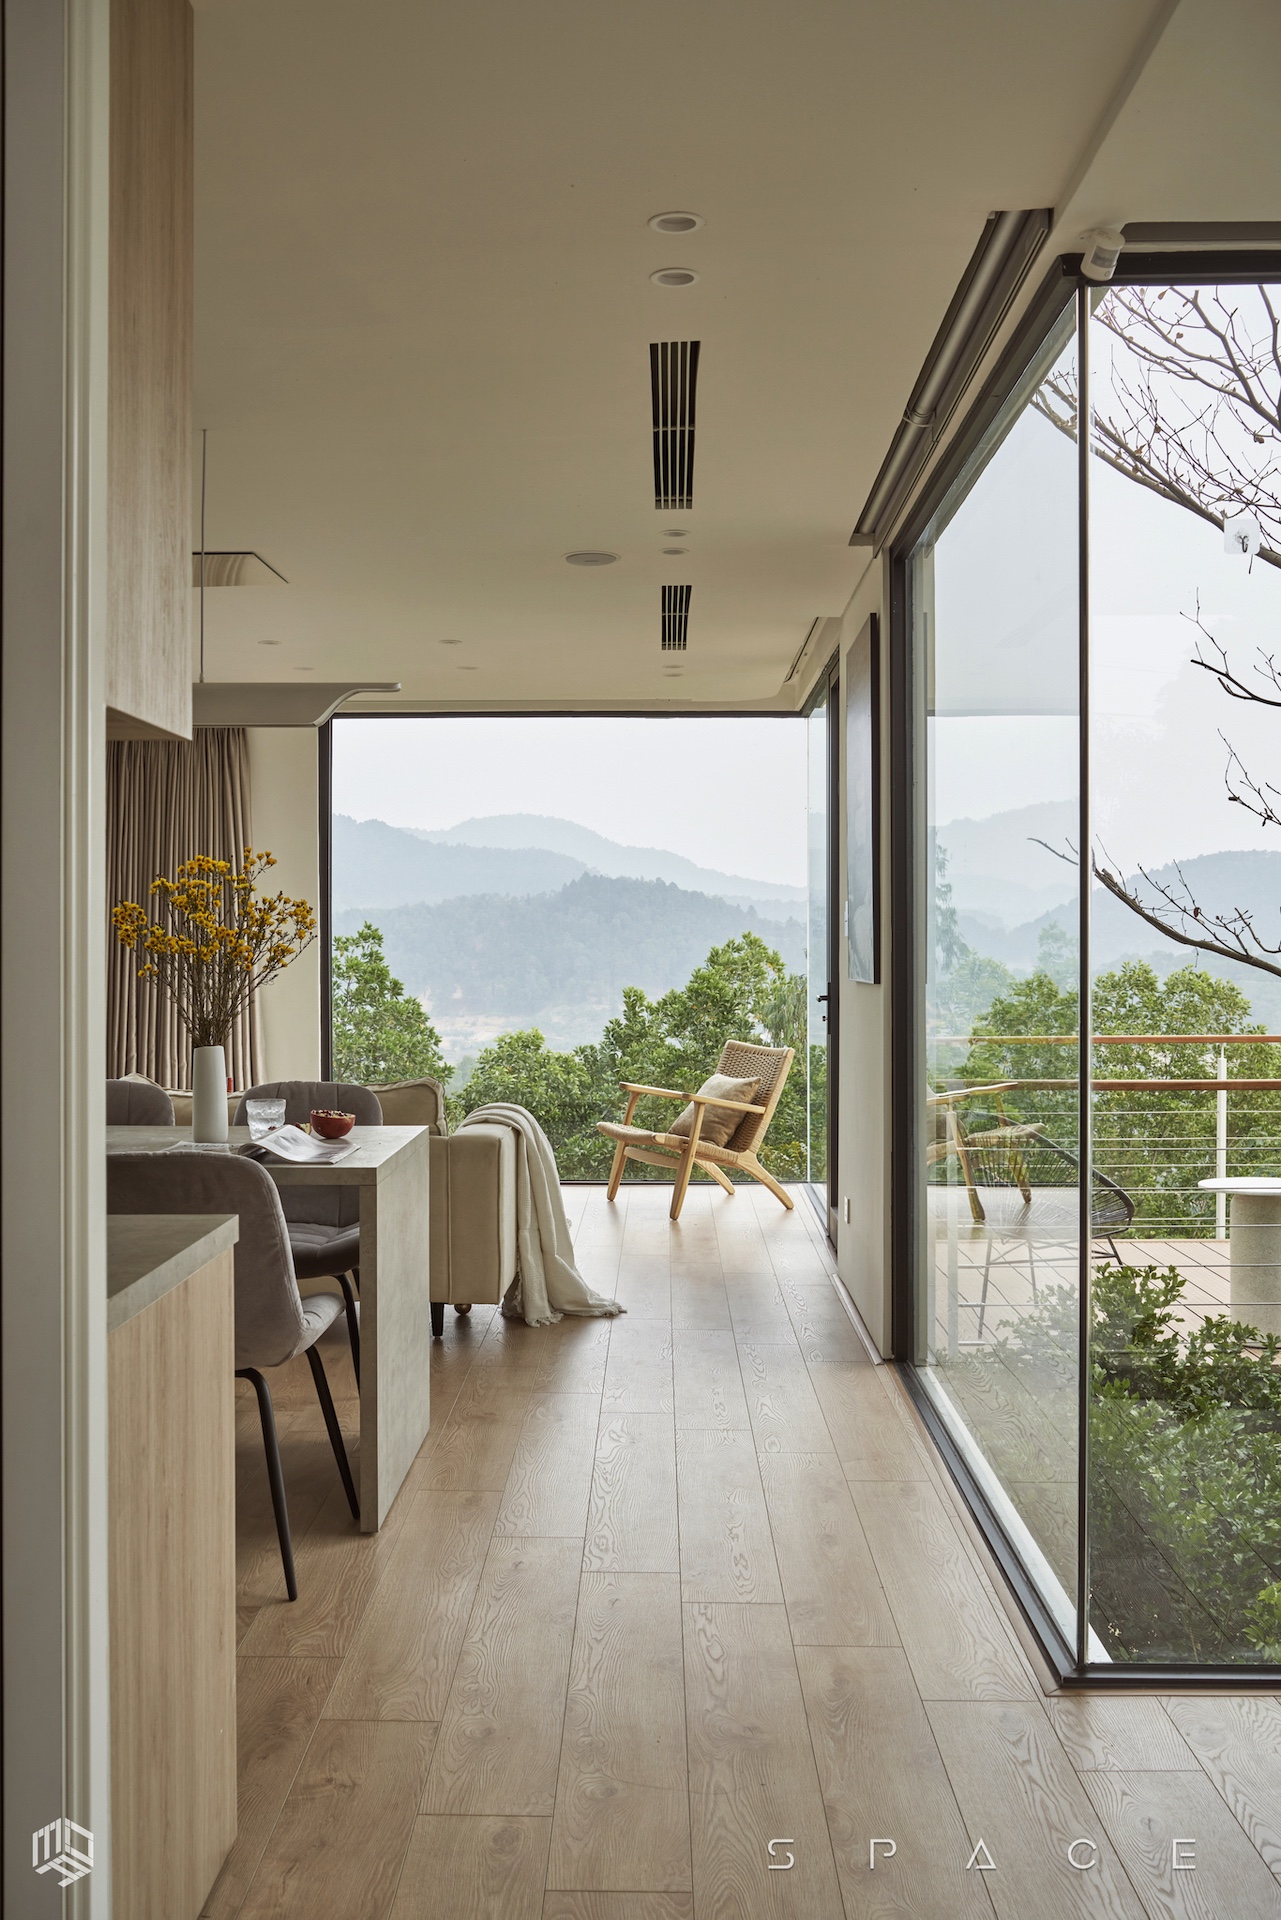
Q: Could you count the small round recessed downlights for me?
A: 10